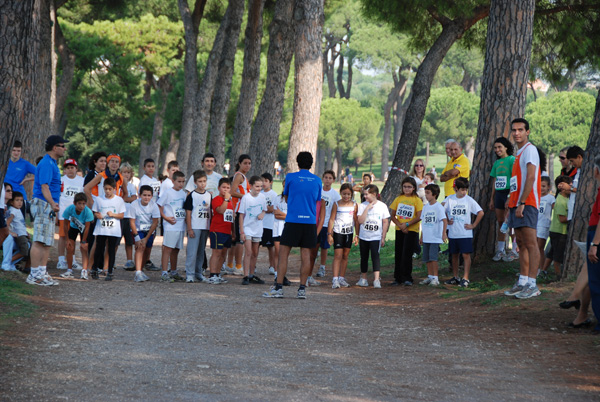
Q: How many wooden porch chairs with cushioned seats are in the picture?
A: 0